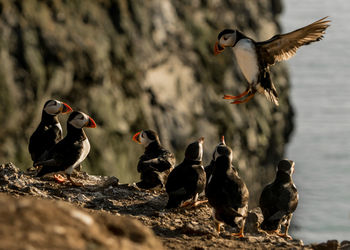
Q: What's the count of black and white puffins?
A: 7